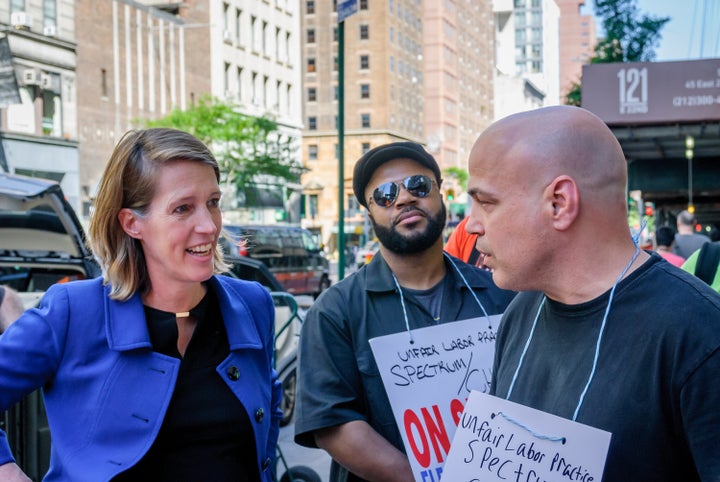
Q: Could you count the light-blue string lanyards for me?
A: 2